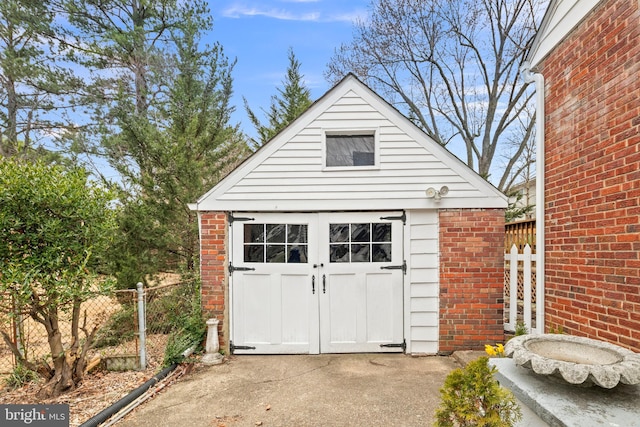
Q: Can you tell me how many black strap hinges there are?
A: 6